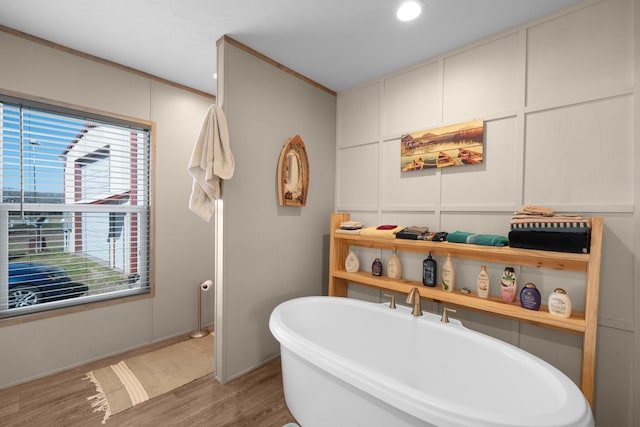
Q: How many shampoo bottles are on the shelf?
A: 9